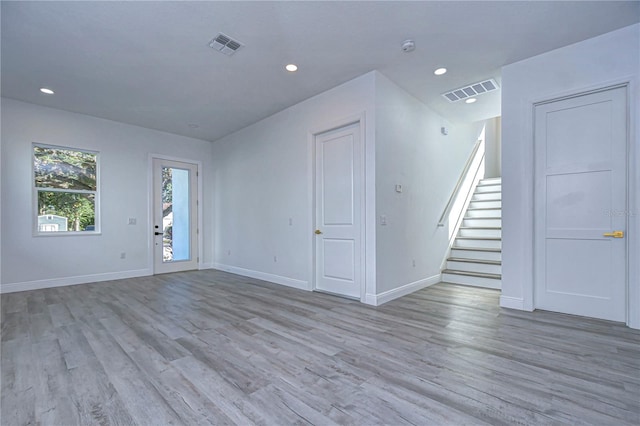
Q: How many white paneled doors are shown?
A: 2